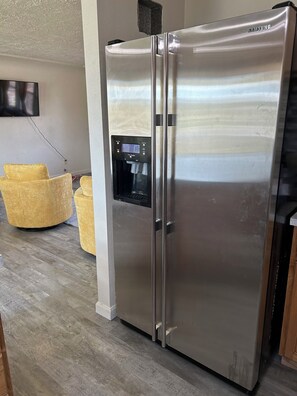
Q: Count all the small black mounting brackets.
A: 4